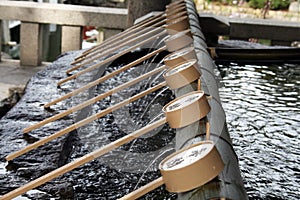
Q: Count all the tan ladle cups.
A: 10